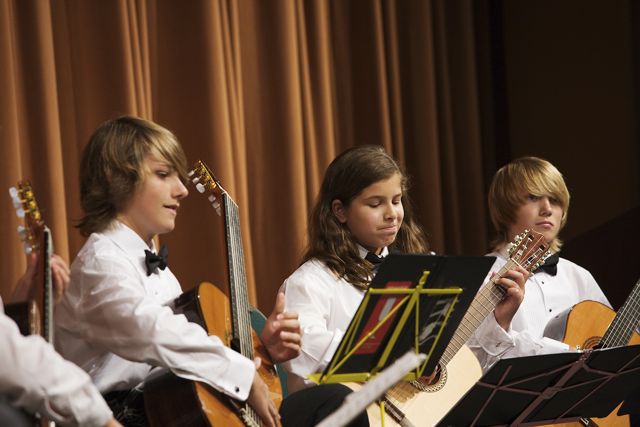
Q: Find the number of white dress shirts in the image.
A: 4